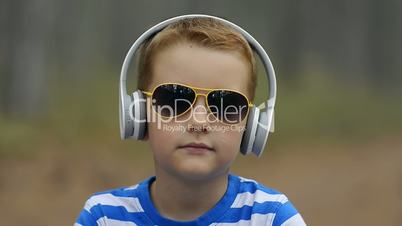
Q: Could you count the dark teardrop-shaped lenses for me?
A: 2